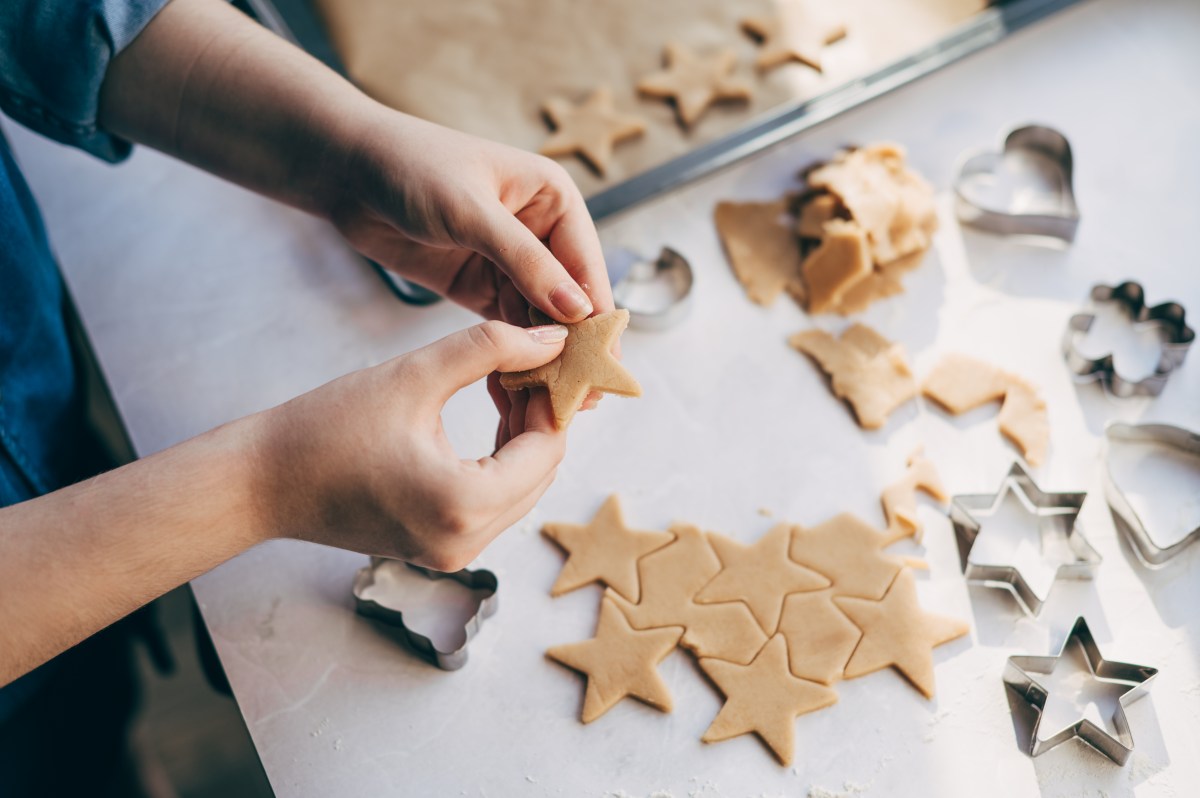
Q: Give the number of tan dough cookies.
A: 9